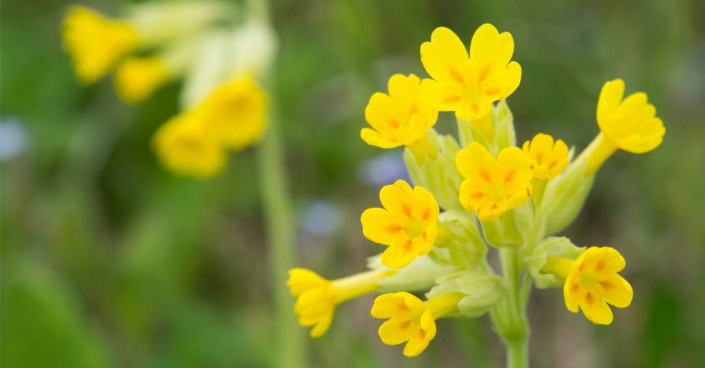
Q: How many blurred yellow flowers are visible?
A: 4